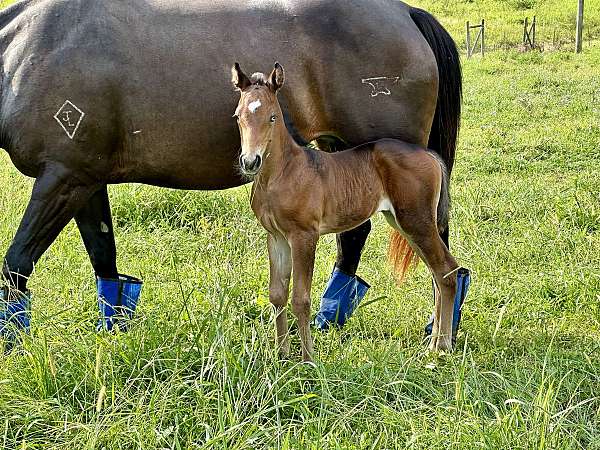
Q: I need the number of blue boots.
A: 4